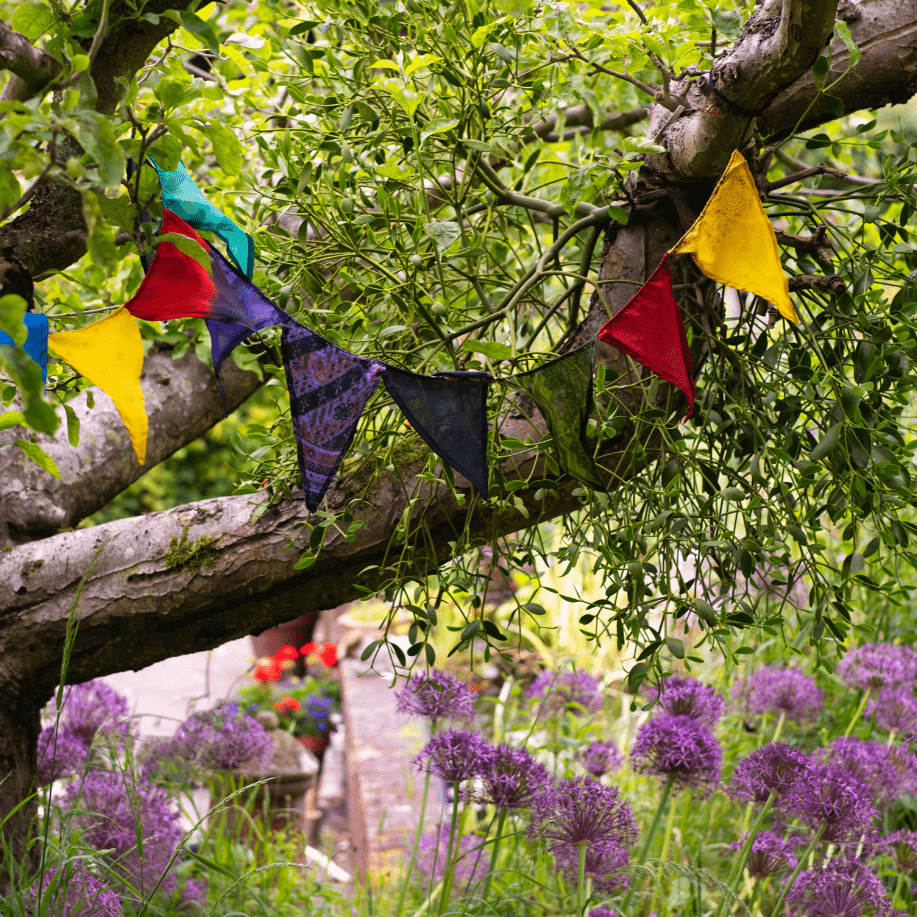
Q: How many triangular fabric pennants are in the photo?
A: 10